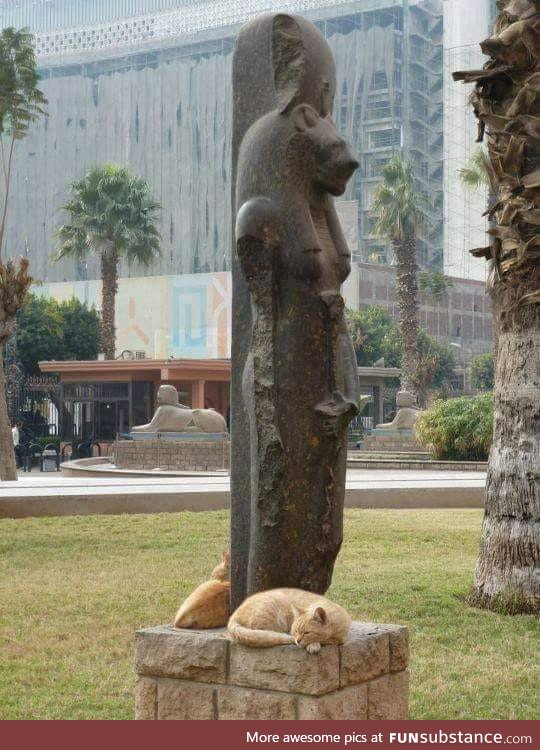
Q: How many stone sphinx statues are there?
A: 2